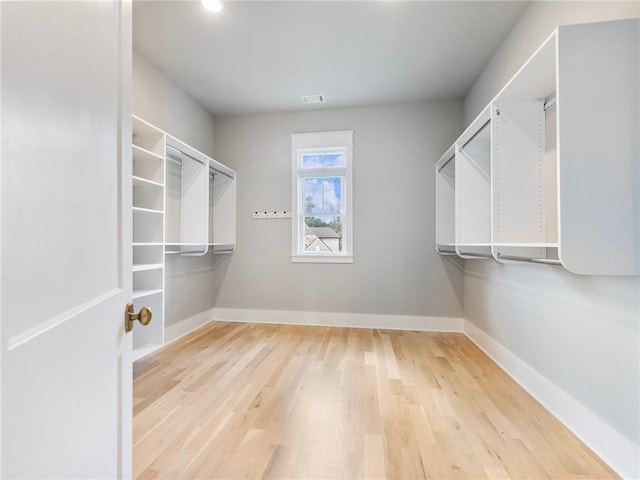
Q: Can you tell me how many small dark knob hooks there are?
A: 4